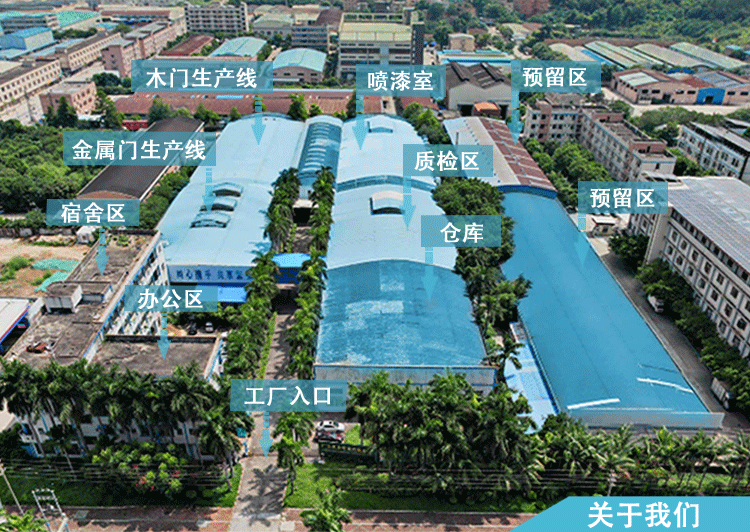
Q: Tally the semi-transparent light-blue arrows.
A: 10